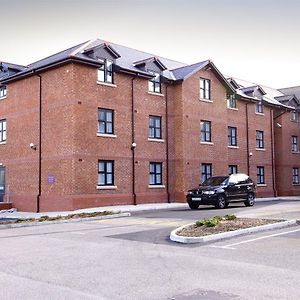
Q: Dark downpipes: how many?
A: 5